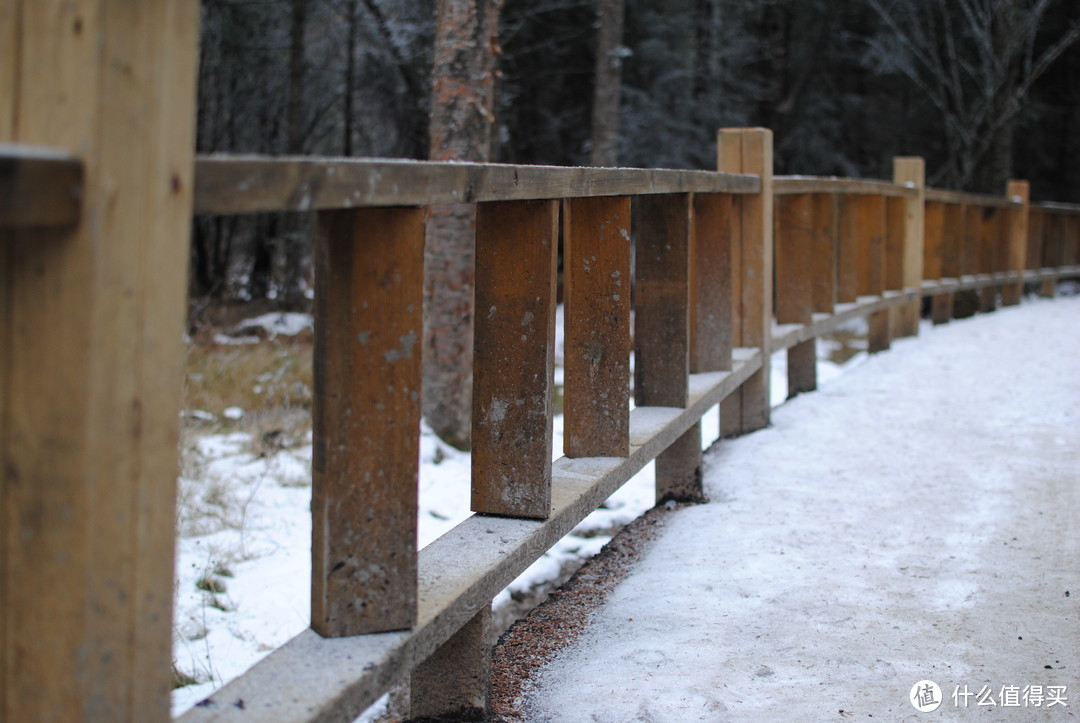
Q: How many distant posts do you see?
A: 3